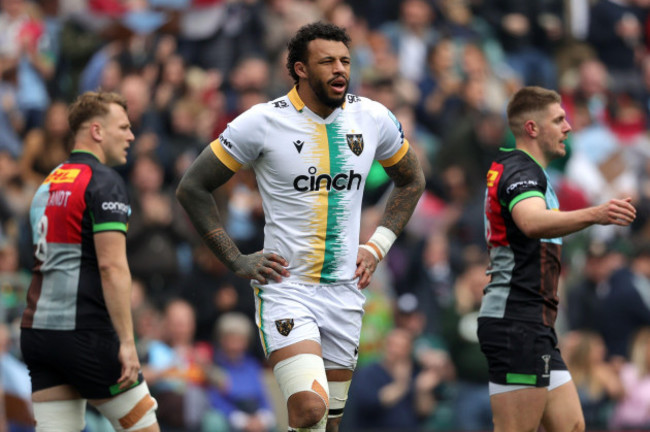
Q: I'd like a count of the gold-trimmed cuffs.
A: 2